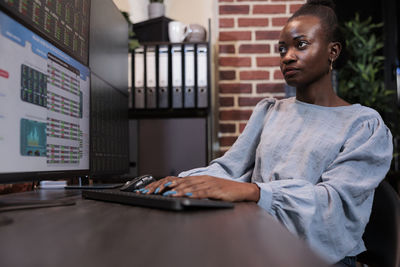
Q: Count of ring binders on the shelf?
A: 7